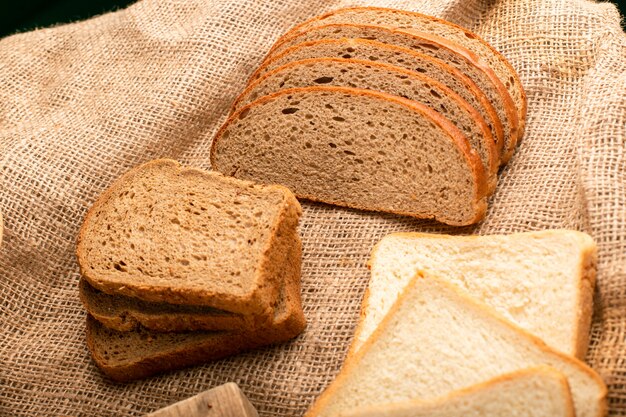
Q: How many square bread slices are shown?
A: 6